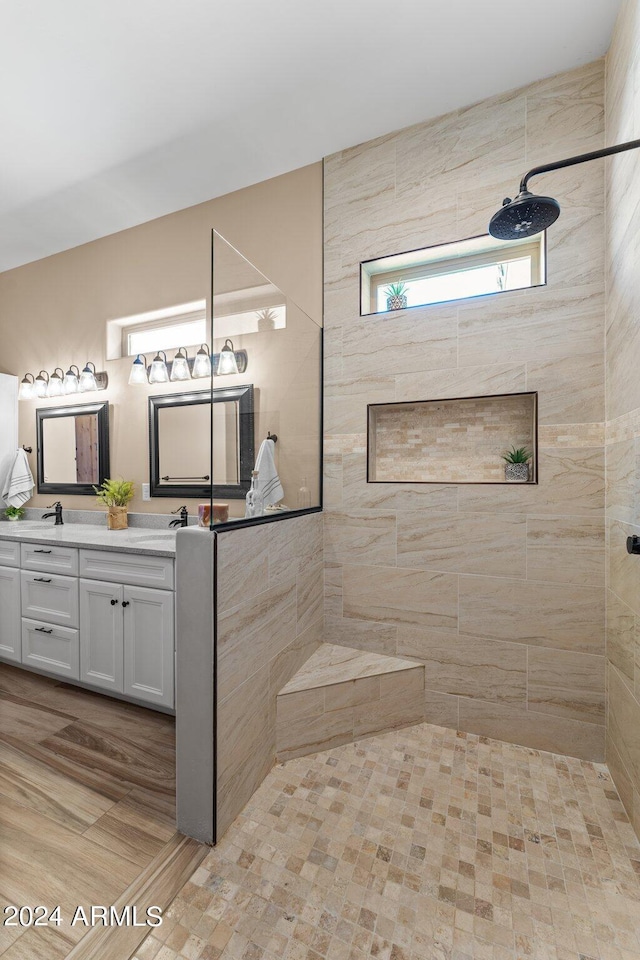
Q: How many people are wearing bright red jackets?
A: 0